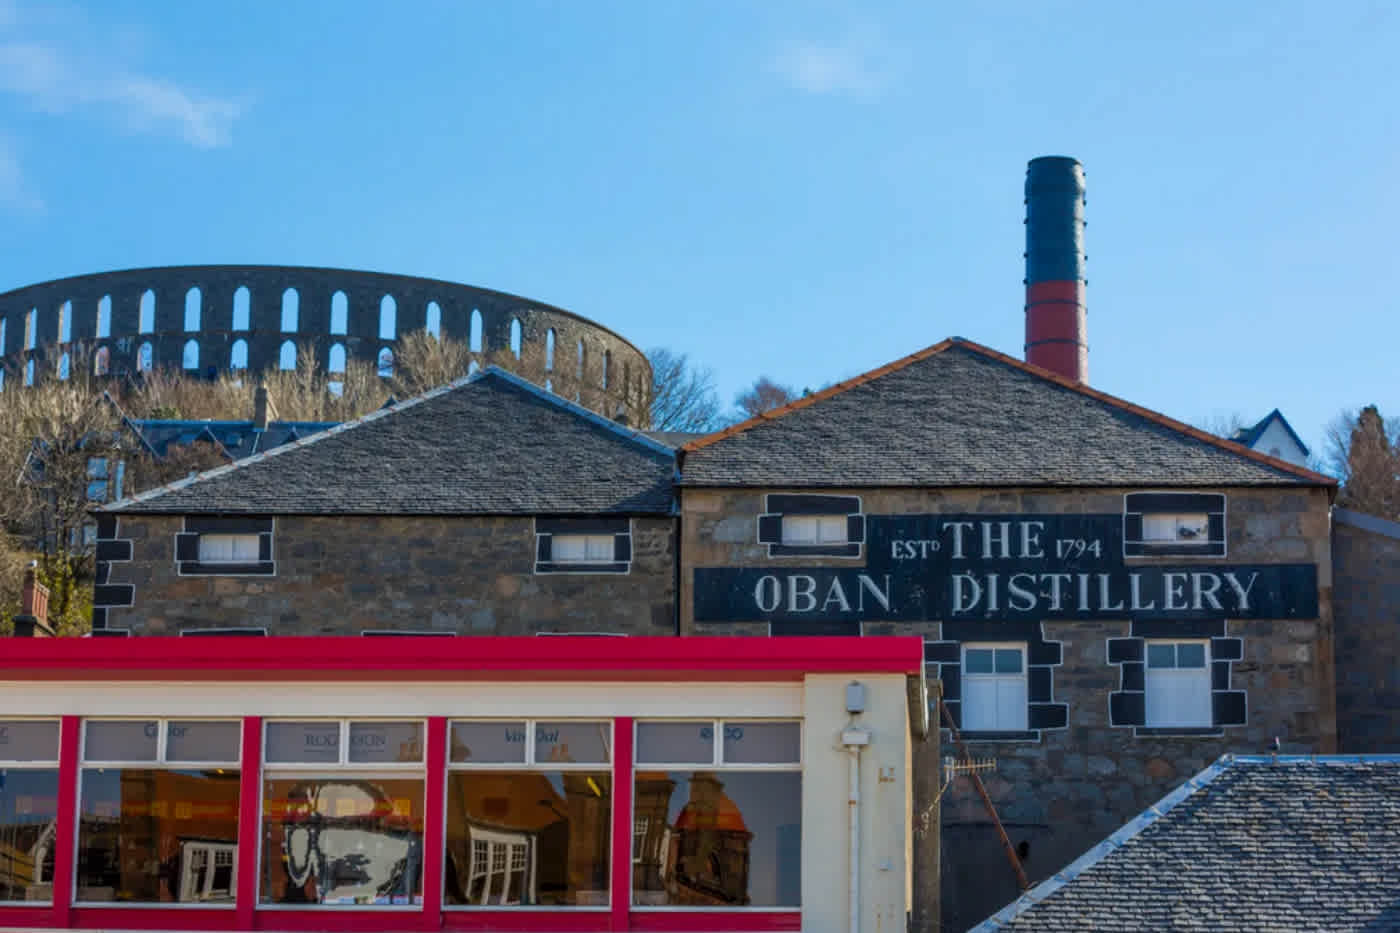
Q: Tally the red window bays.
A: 5